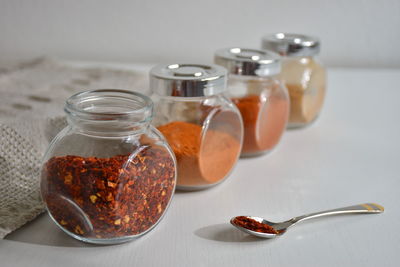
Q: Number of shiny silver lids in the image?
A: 3